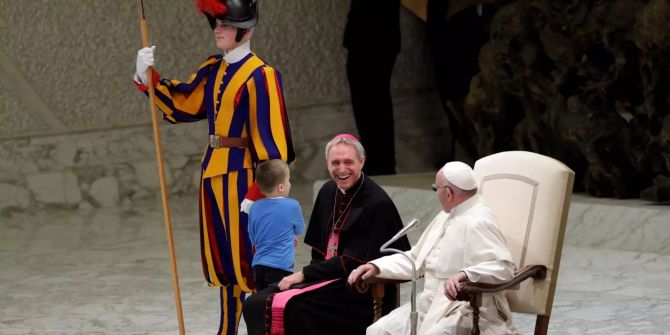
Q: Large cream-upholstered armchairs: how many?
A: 1